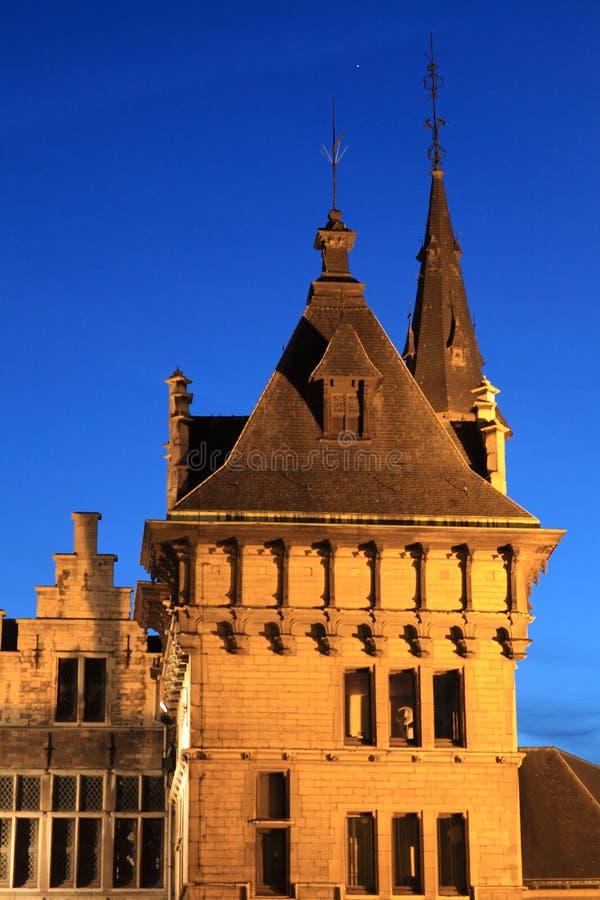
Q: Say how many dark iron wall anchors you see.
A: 4